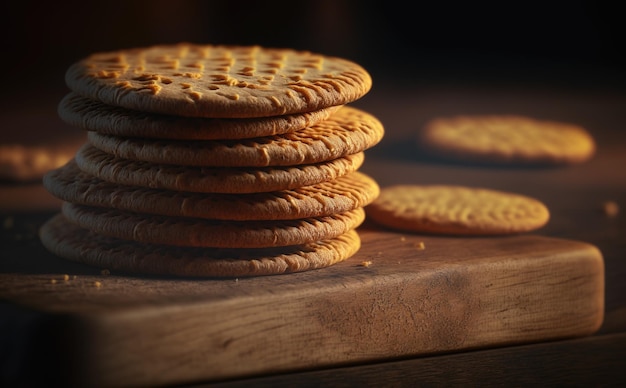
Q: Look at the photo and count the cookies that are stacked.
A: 7